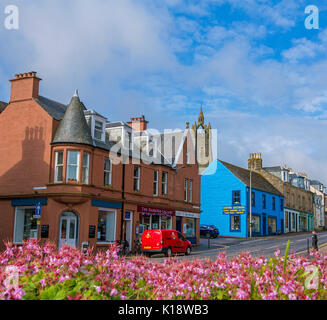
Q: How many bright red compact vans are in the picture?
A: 1